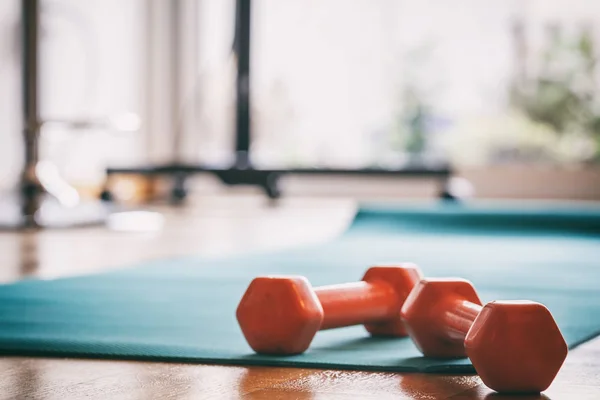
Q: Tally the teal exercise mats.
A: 1